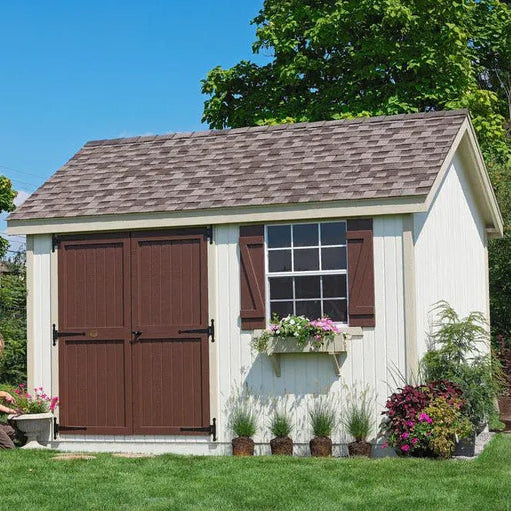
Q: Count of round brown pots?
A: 4